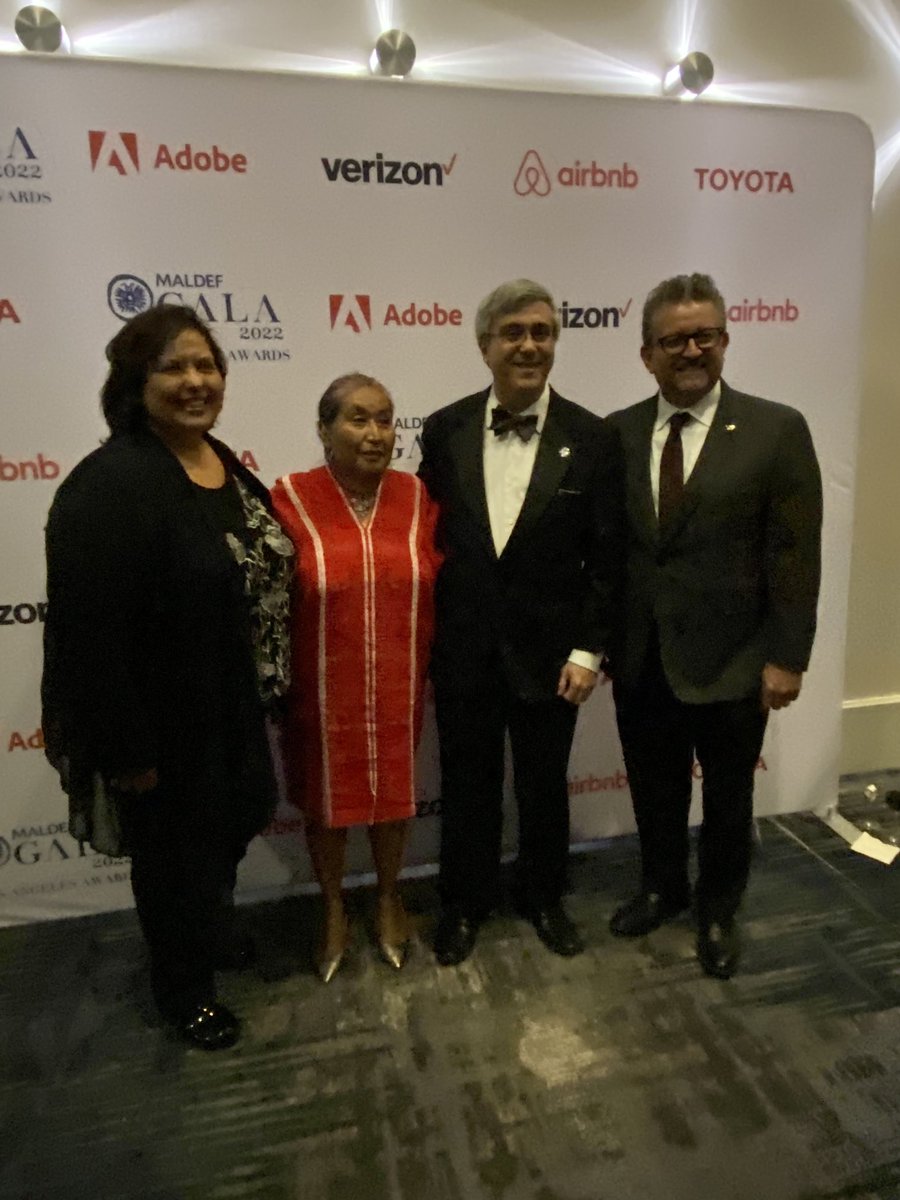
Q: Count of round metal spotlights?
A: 3